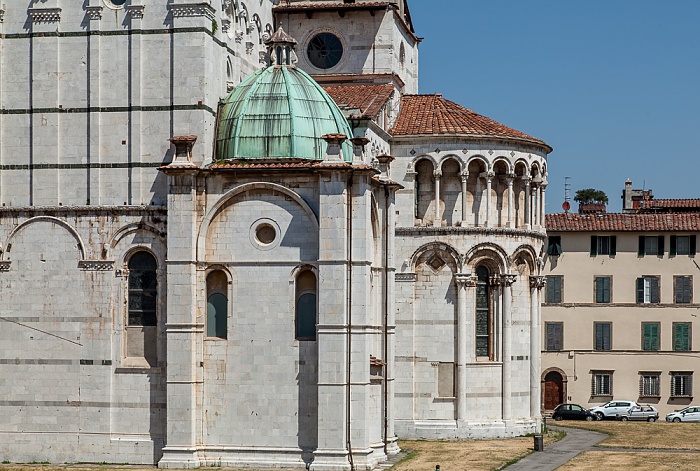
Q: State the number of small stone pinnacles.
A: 4